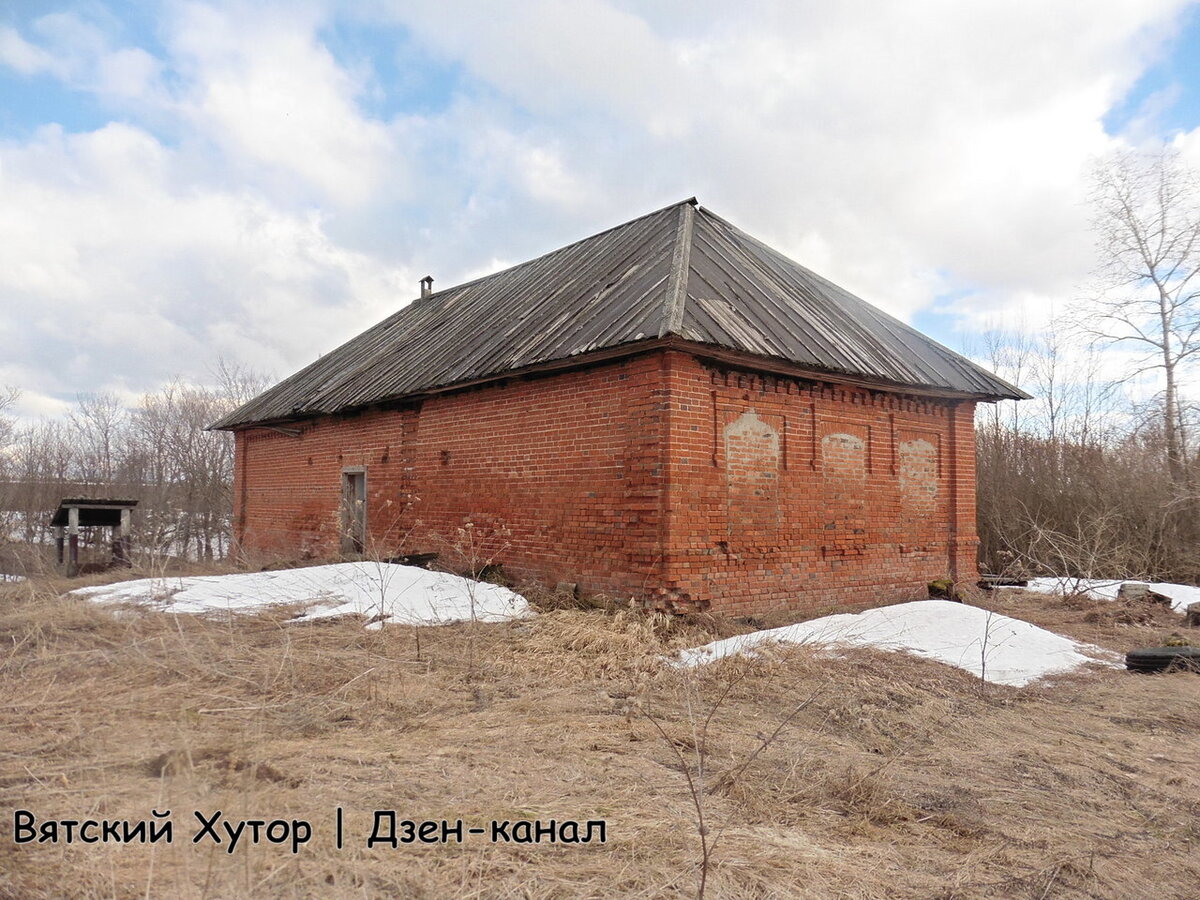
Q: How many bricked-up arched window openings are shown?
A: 3